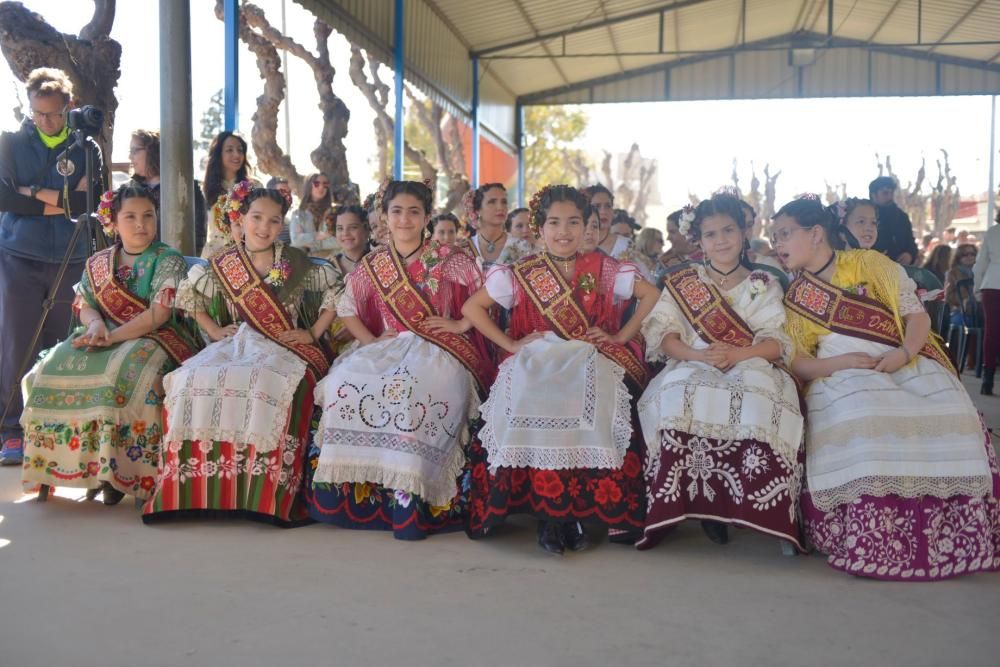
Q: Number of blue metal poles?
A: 4